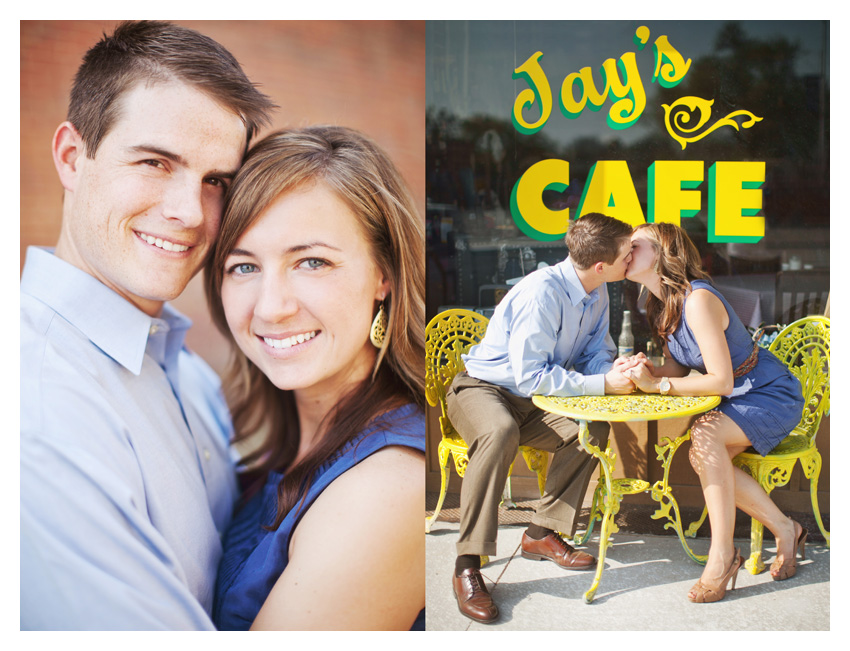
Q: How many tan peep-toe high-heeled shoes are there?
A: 2